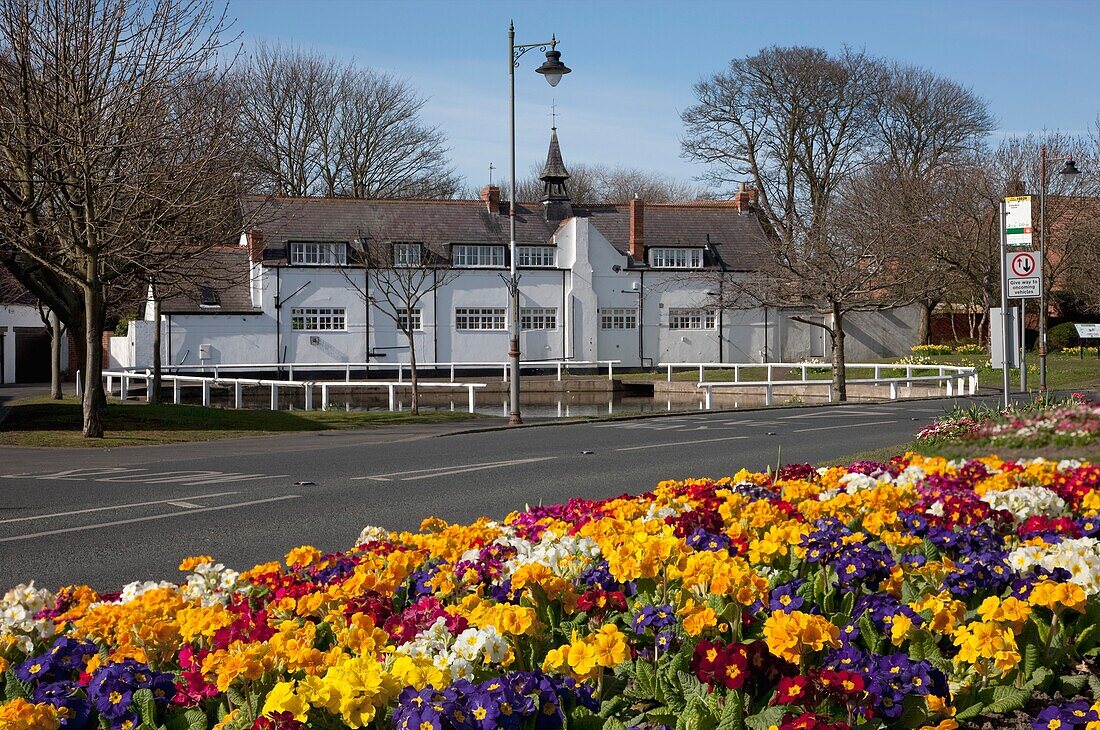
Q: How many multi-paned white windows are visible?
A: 11